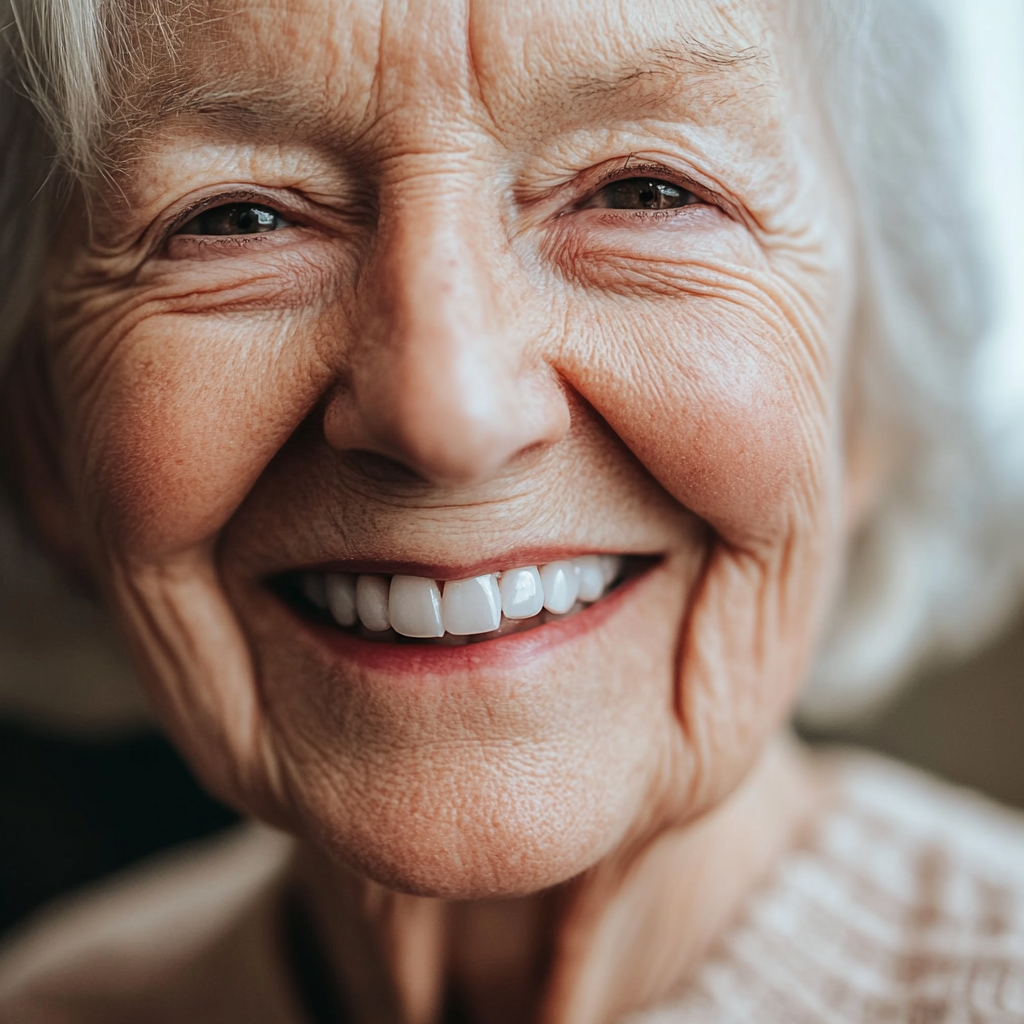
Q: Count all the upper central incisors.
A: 2